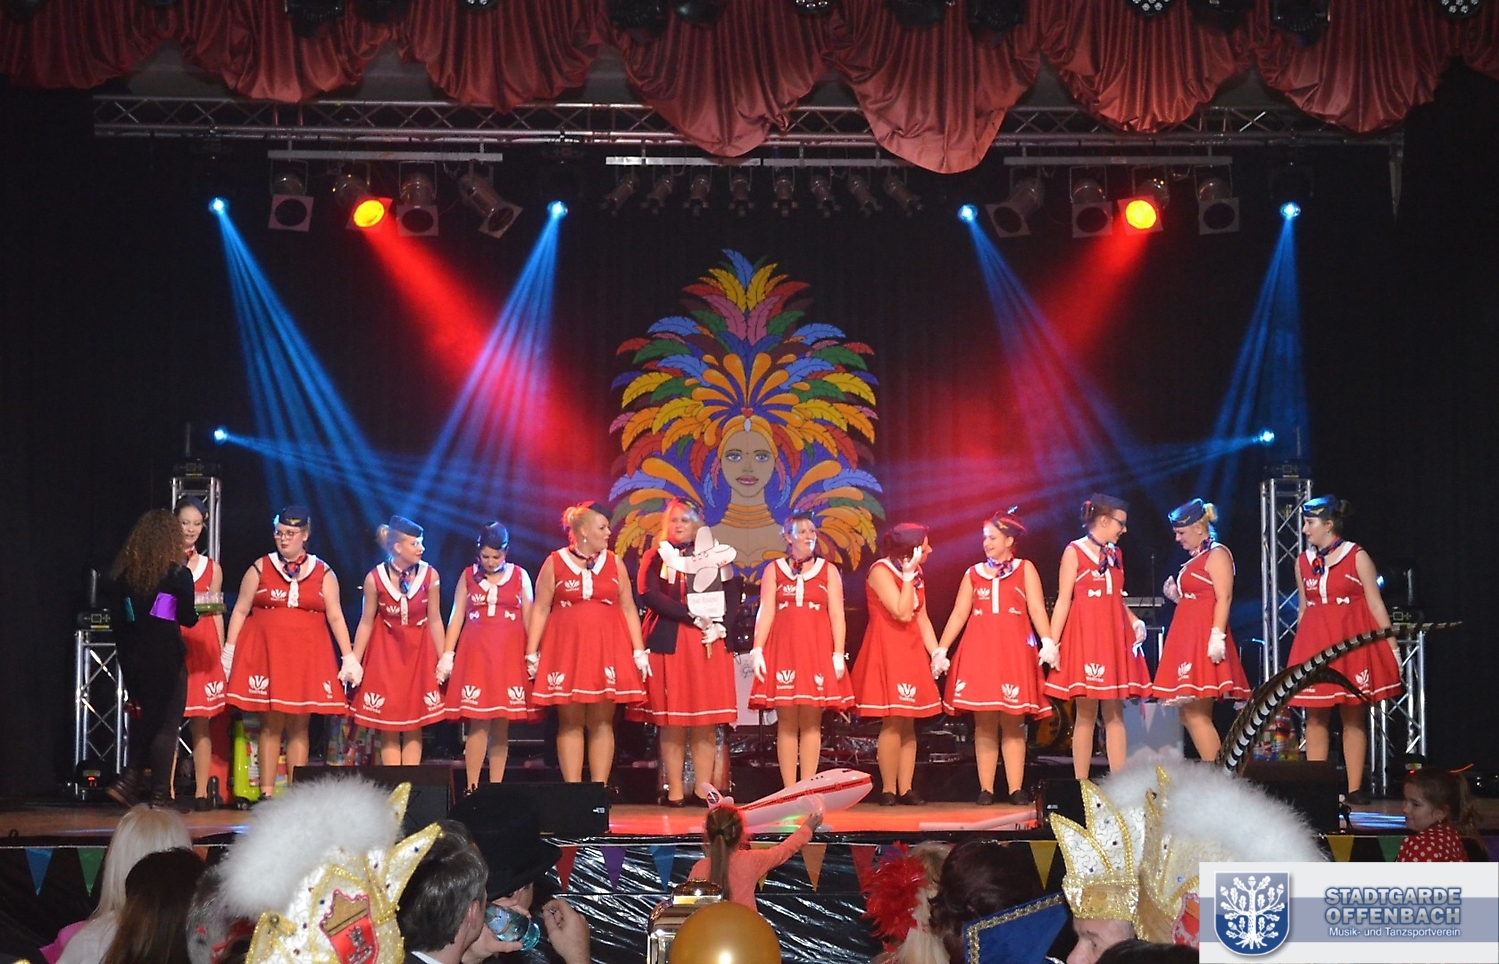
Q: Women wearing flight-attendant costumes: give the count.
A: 12